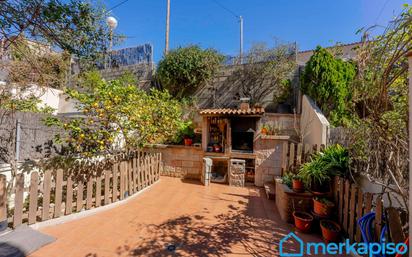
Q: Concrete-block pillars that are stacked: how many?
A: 2